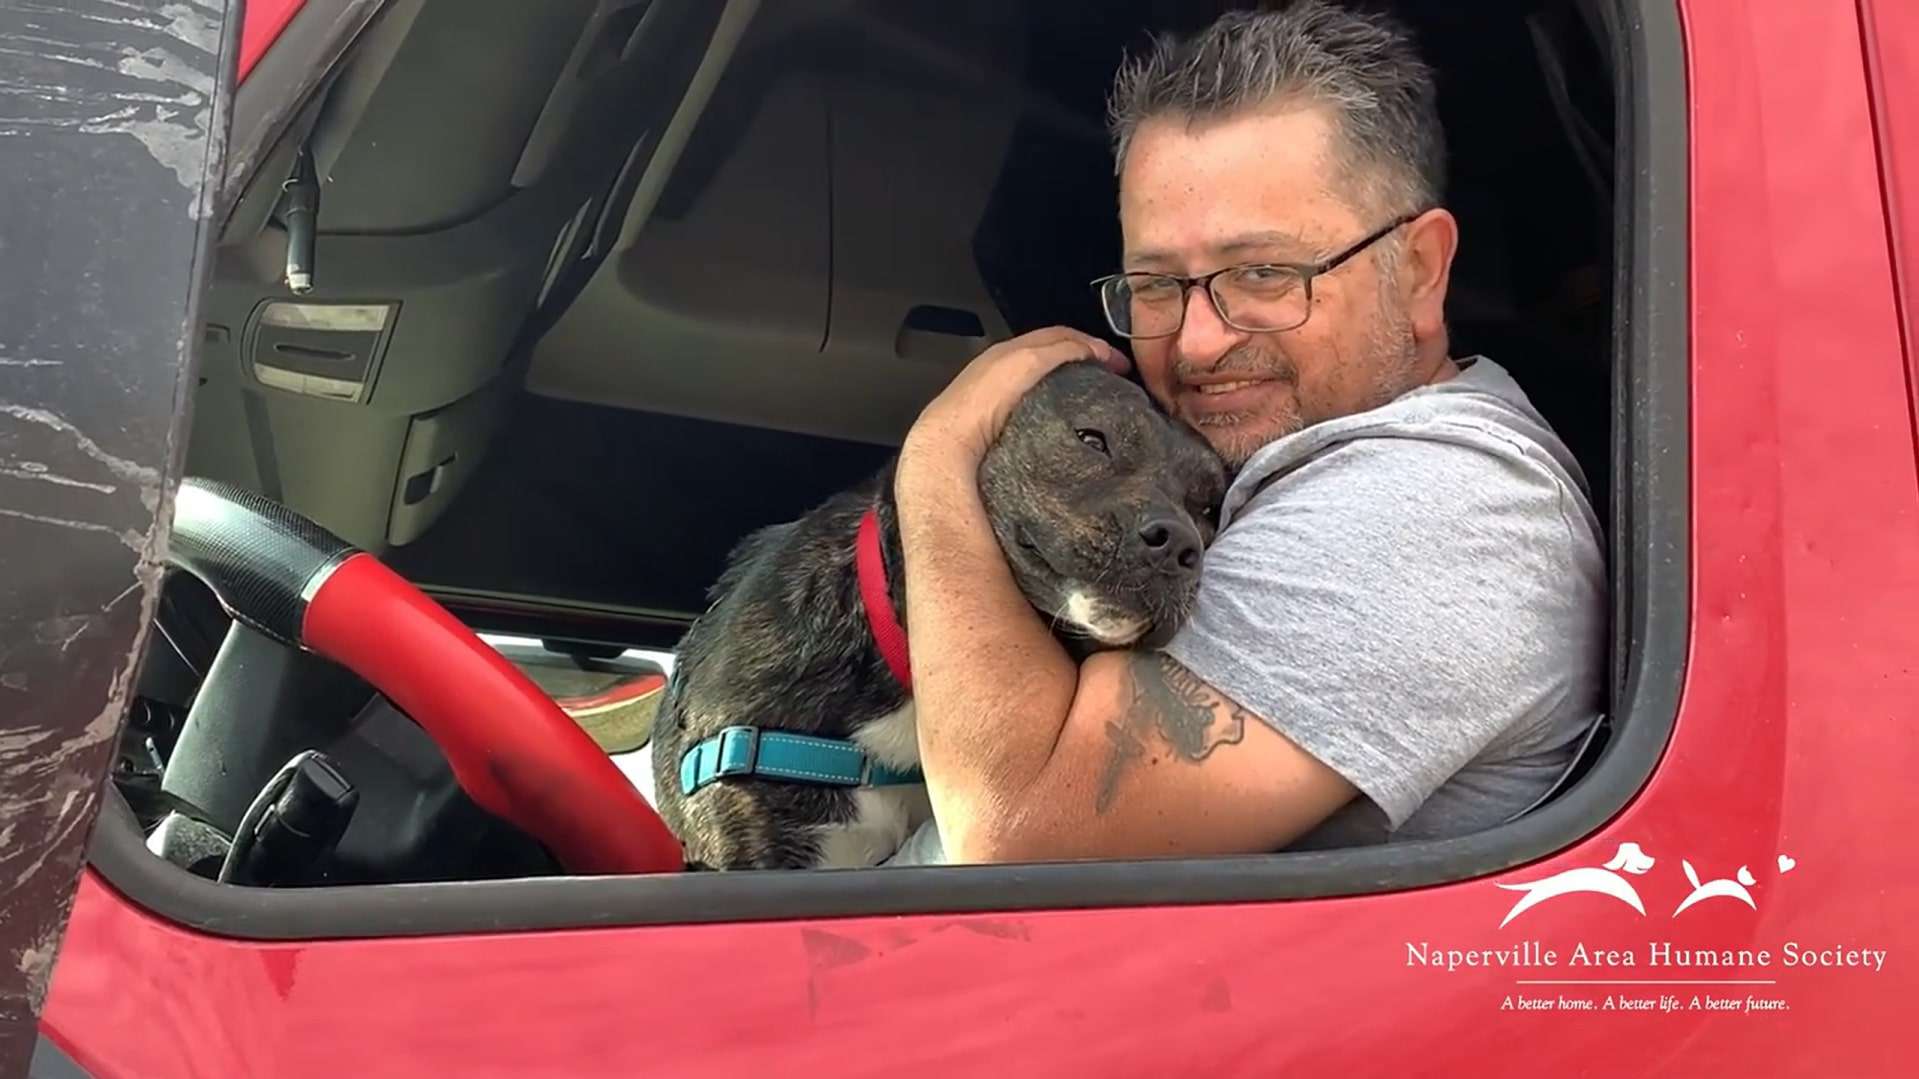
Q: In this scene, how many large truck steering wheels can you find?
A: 1